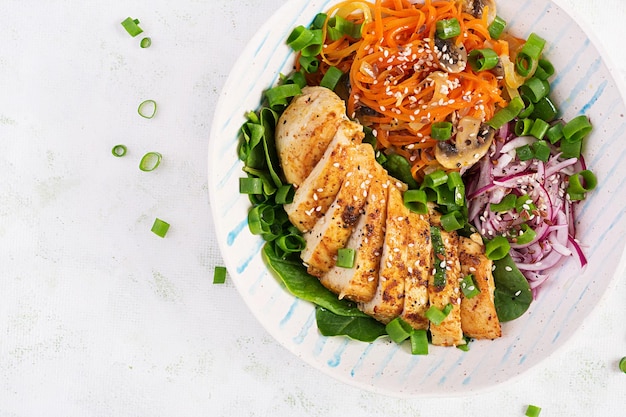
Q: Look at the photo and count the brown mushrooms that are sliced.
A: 3